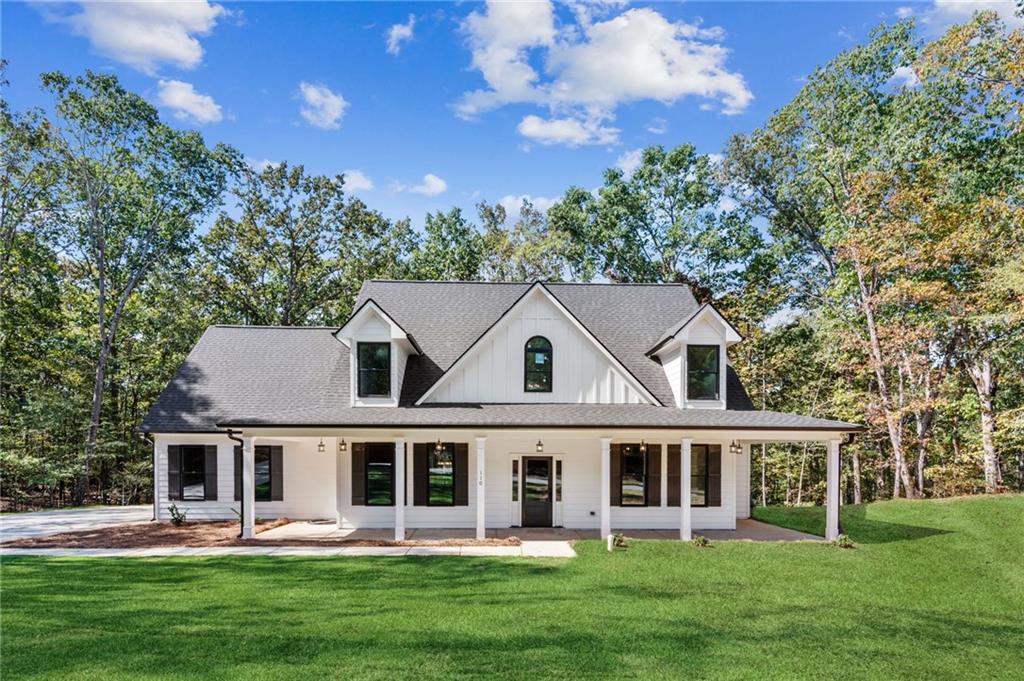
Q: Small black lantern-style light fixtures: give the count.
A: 7